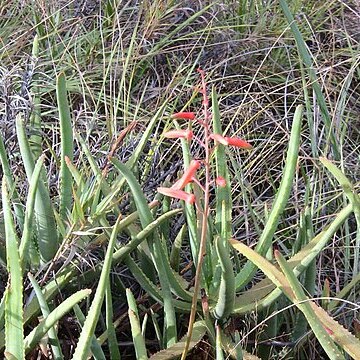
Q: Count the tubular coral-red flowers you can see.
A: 6